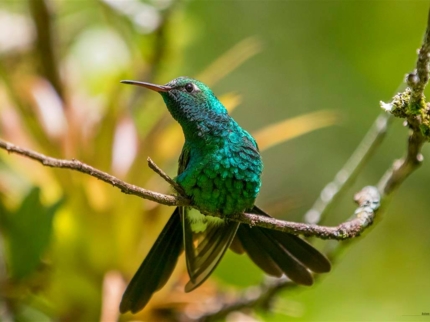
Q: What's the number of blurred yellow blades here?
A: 3